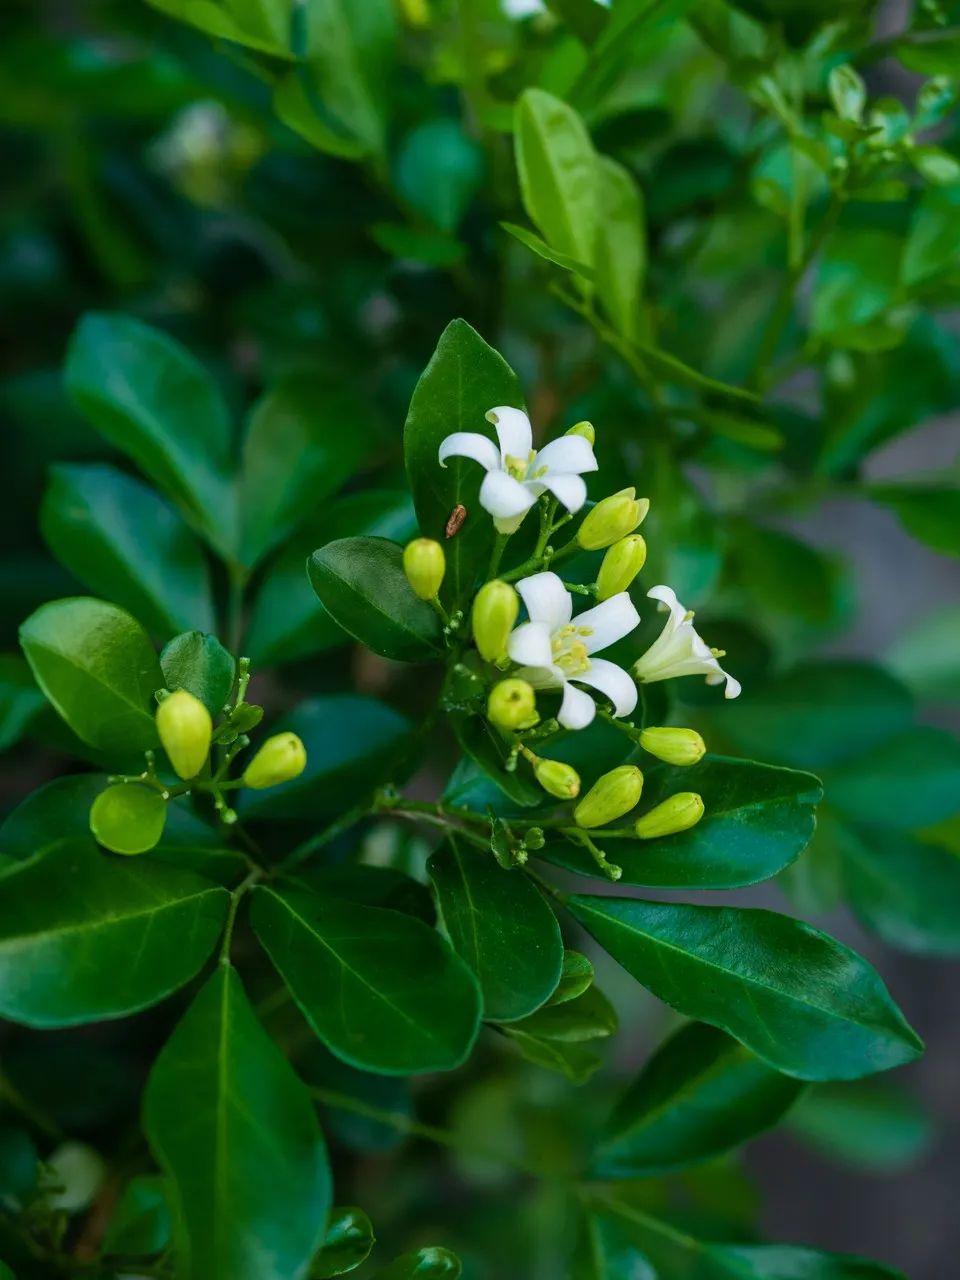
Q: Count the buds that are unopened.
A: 12